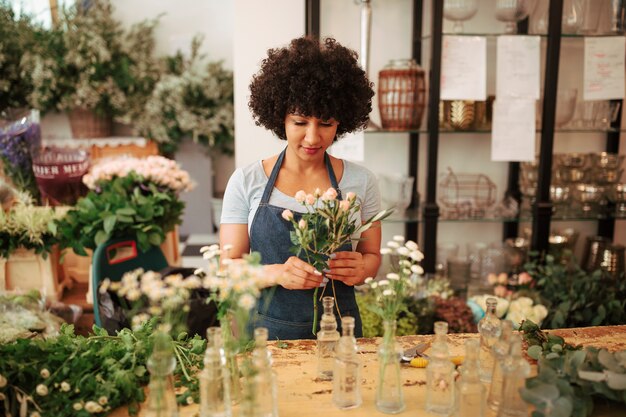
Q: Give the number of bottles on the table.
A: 12